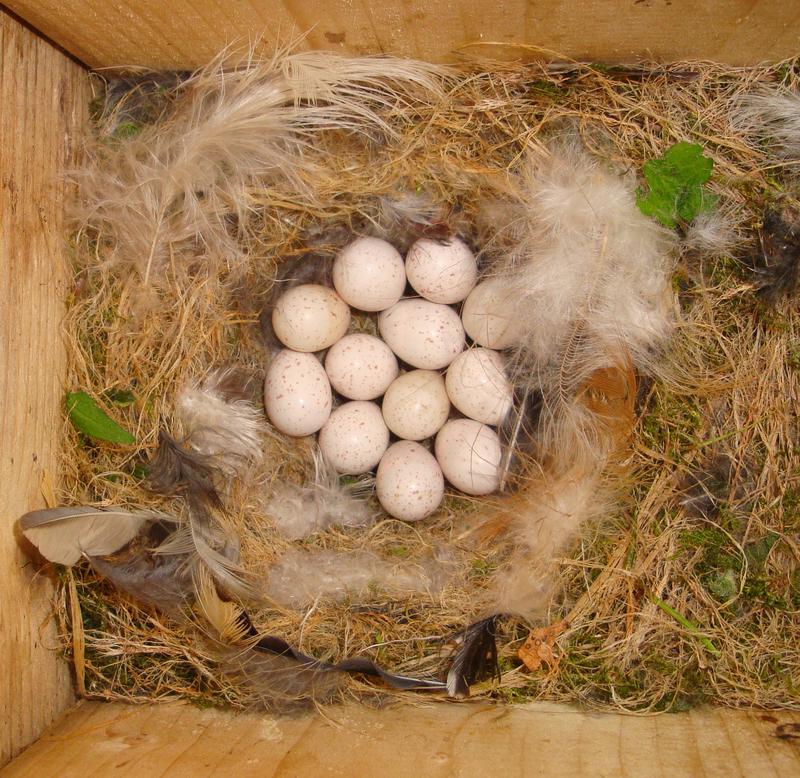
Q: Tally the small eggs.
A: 12